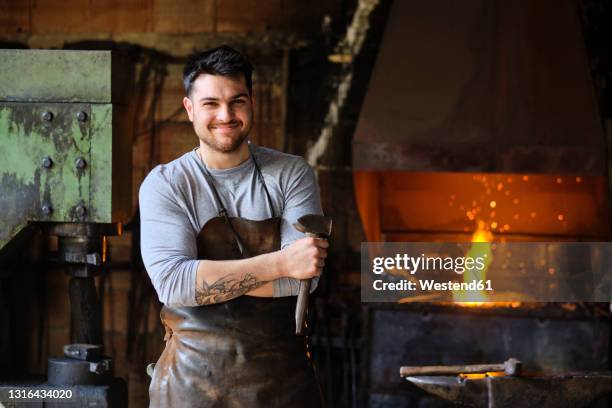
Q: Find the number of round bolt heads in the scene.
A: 6